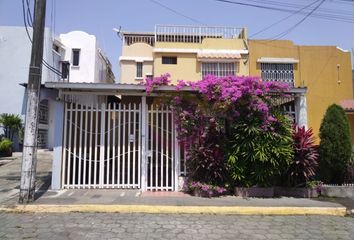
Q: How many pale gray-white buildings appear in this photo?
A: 2